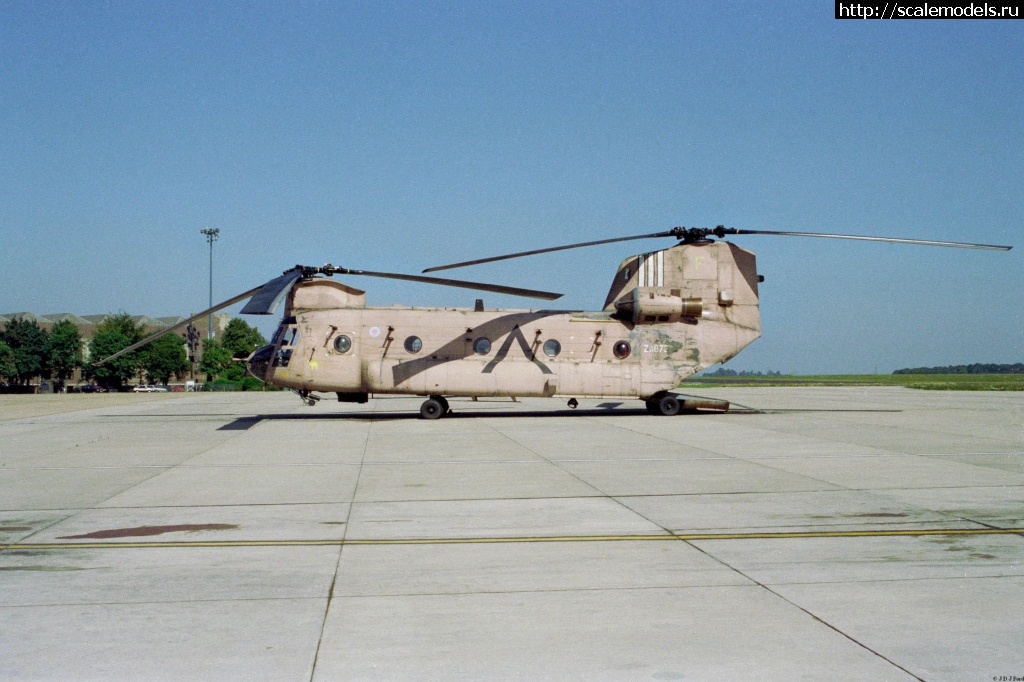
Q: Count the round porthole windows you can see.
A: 5